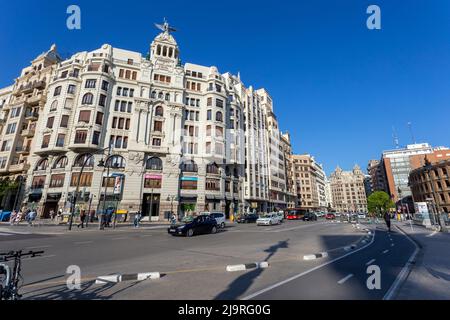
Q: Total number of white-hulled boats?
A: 0